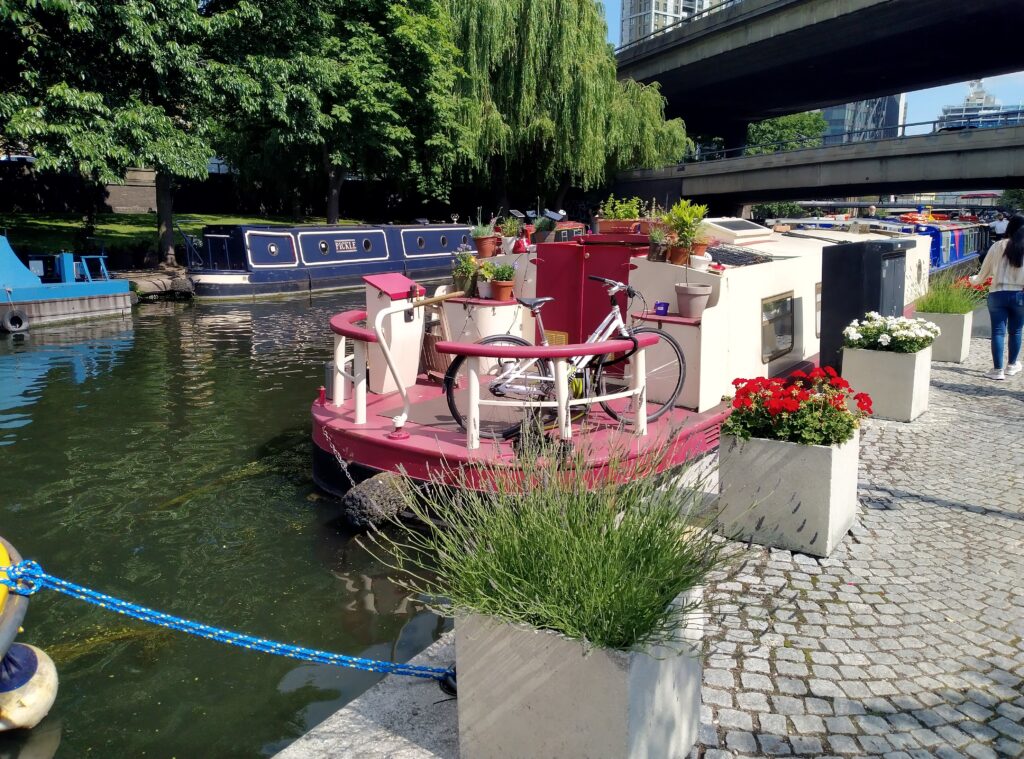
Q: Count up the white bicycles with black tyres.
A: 1